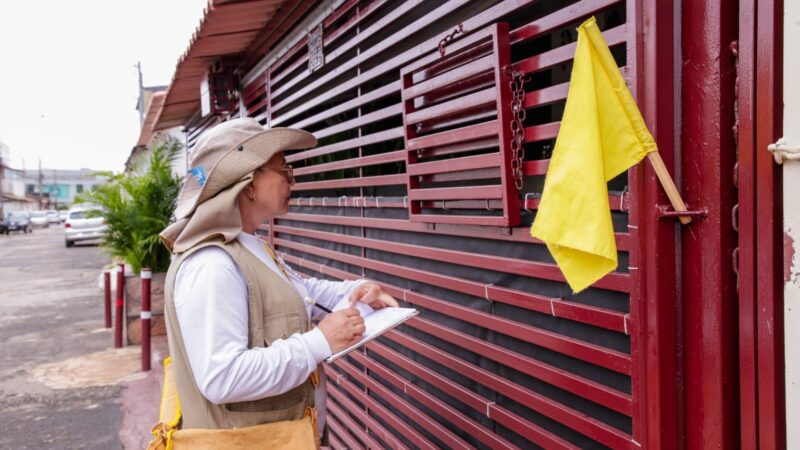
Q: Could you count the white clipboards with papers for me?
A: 1